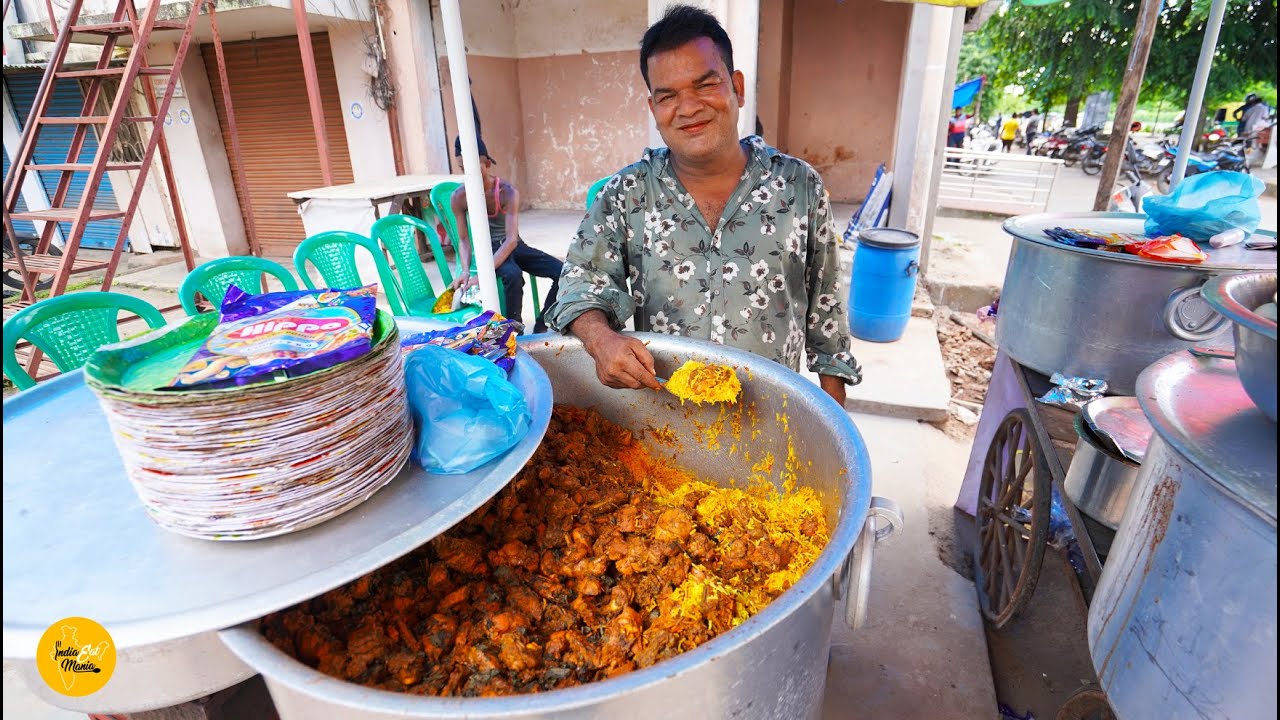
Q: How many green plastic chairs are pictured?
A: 6